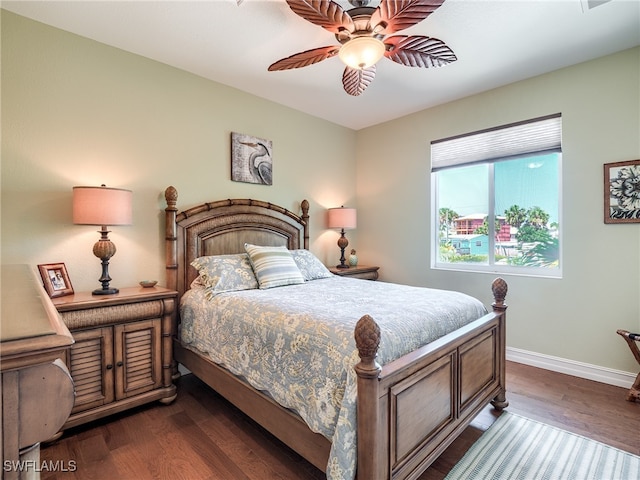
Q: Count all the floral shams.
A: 2